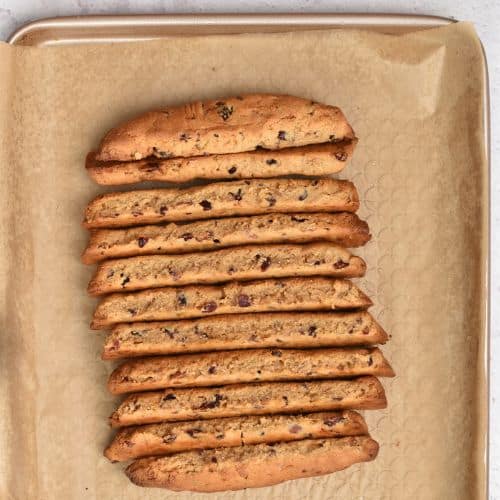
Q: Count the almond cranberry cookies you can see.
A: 11